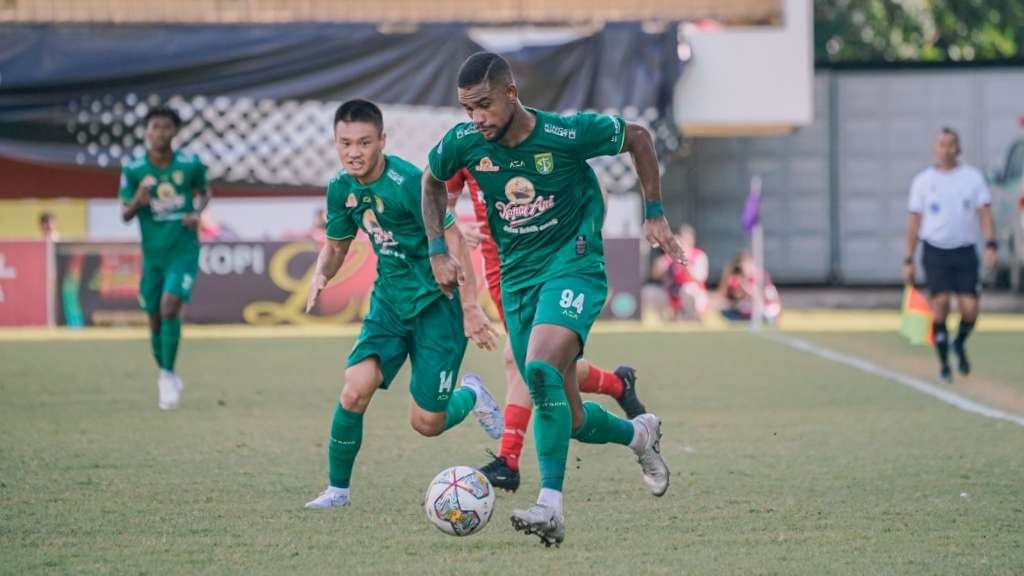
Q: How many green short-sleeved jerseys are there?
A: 3